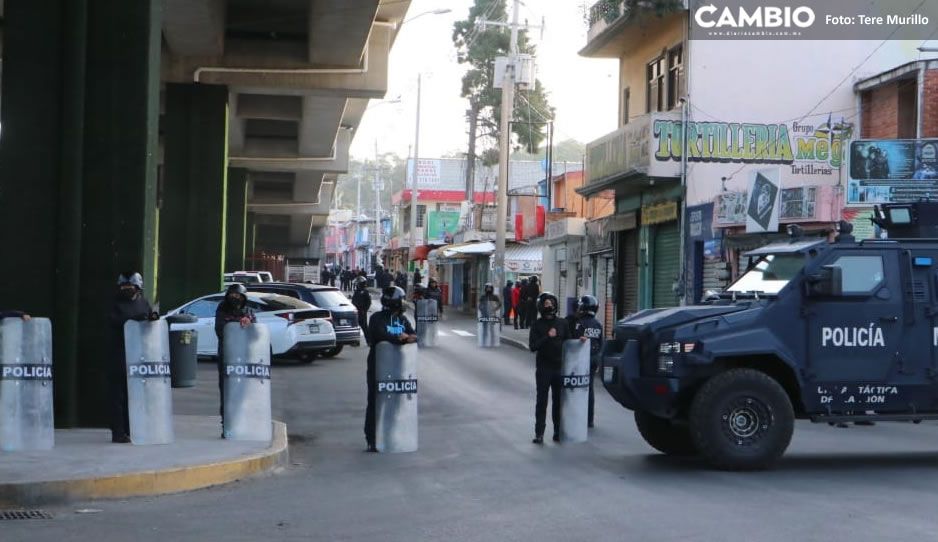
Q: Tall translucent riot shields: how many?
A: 7